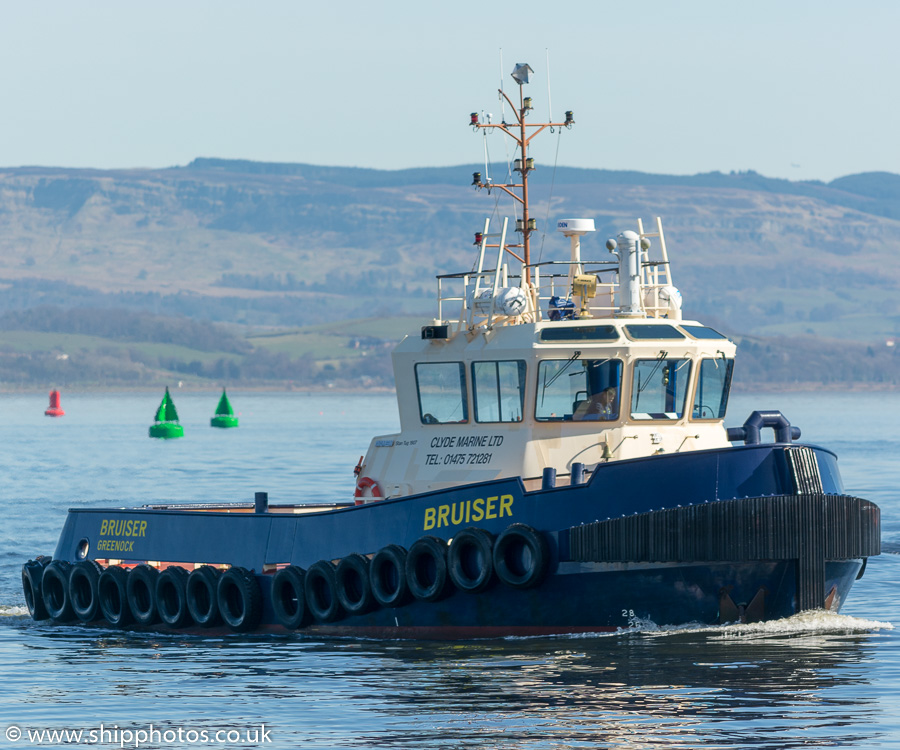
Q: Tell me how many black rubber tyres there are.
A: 15